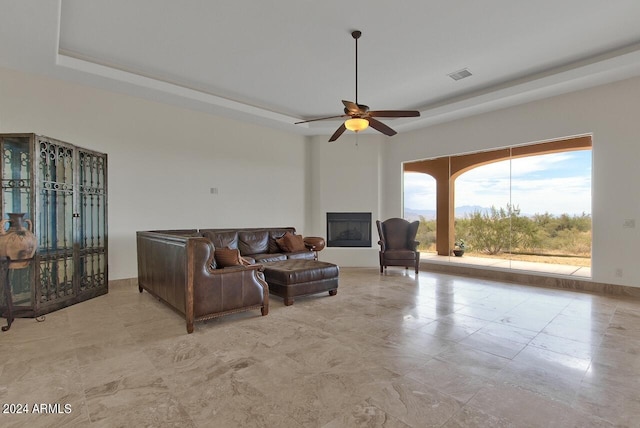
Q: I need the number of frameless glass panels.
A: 3